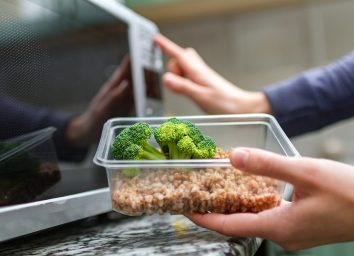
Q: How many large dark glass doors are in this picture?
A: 1